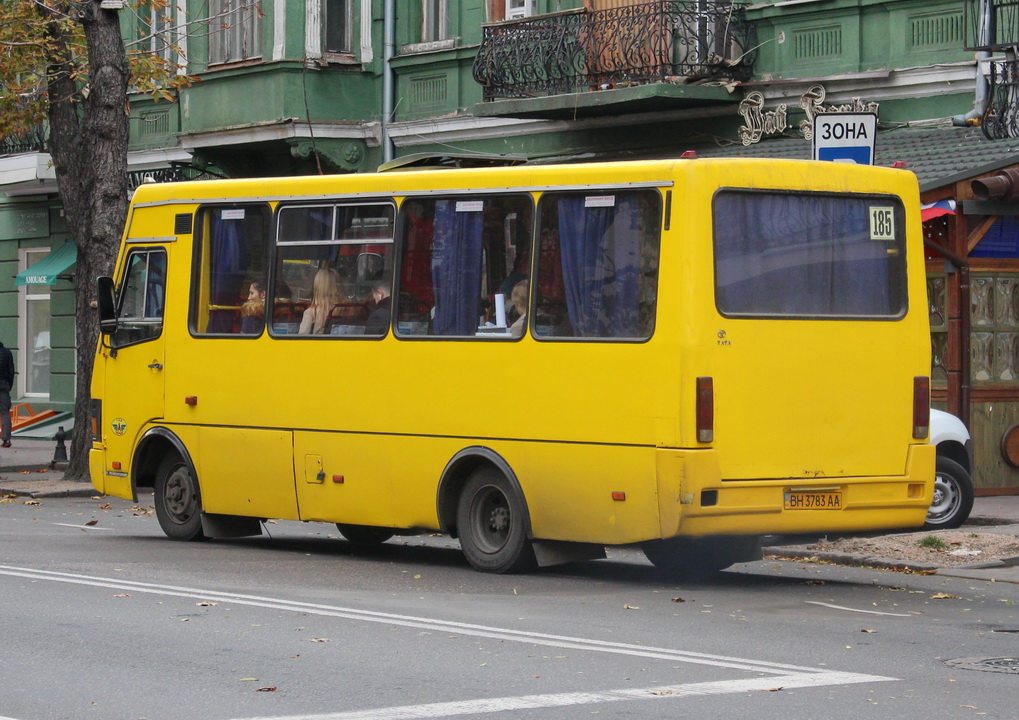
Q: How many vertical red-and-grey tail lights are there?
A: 2